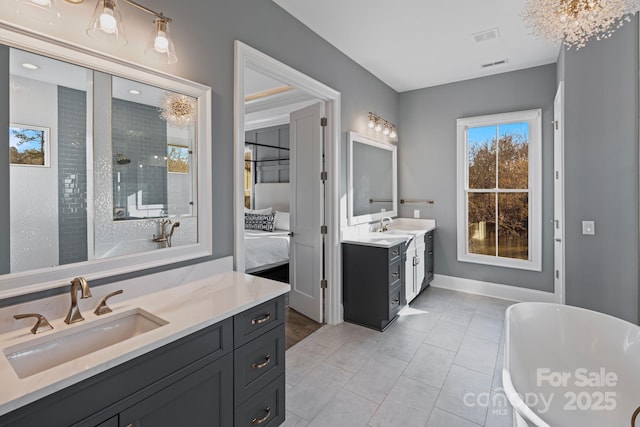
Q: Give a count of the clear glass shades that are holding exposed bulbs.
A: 7